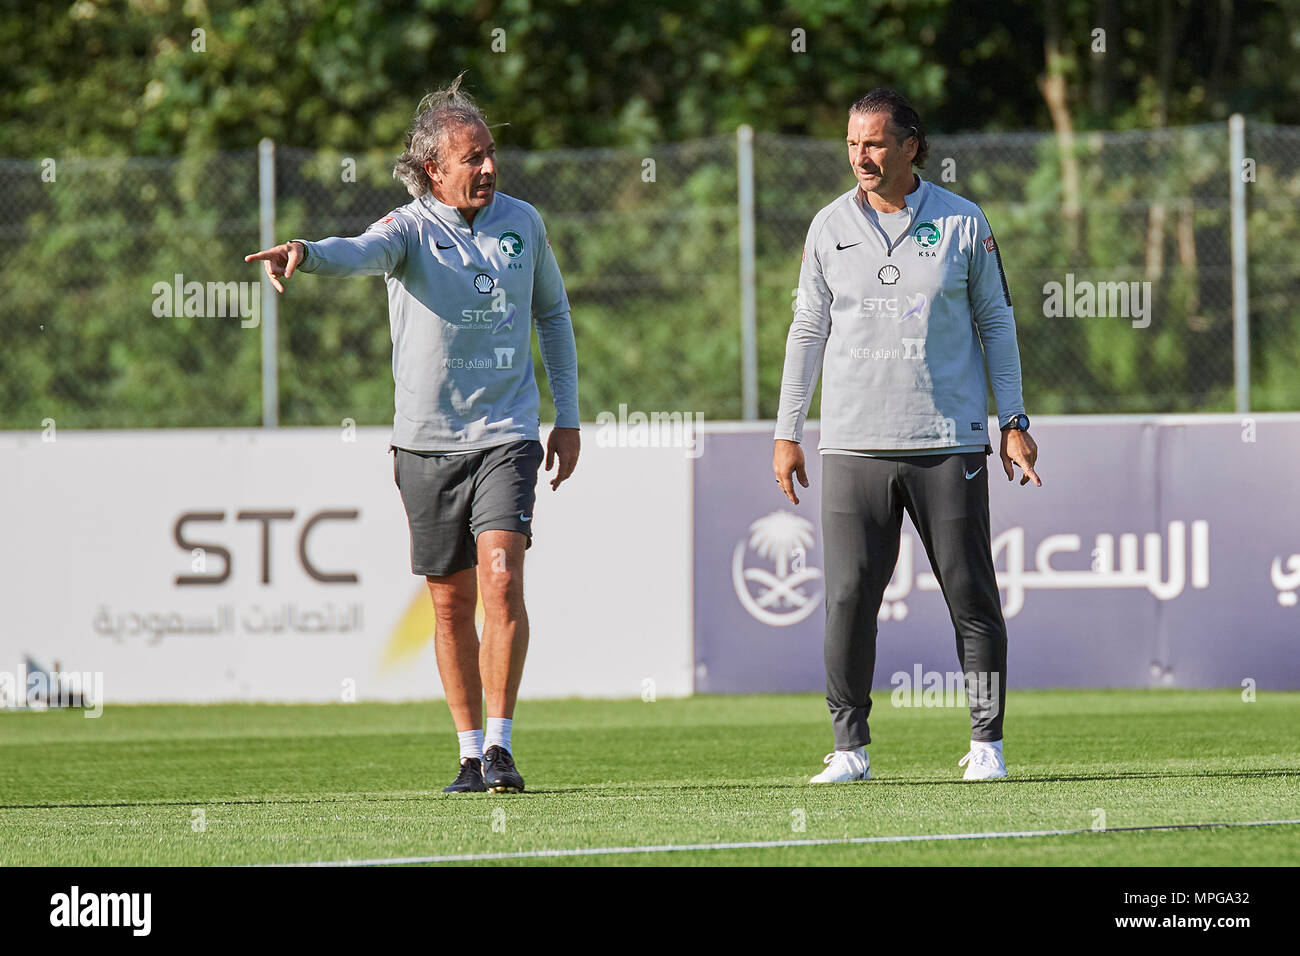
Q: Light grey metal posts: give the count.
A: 3